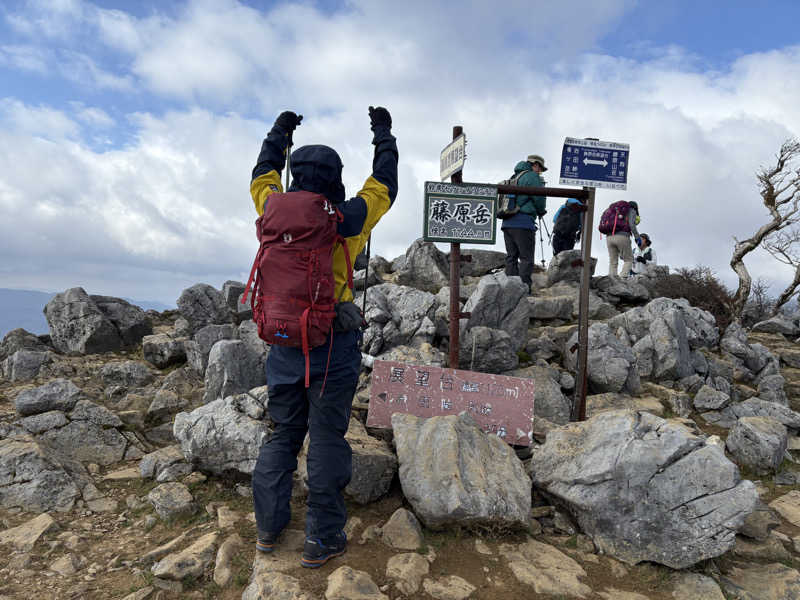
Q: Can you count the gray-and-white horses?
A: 0